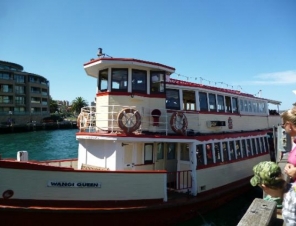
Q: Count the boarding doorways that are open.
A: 1